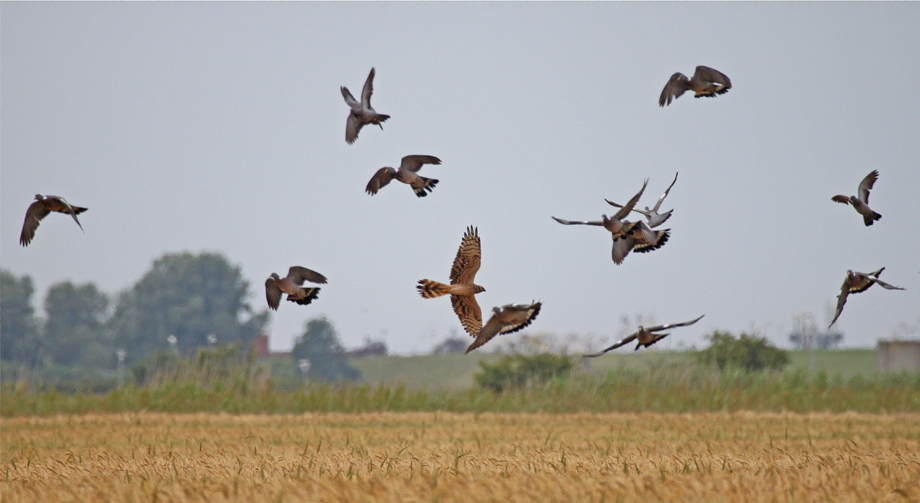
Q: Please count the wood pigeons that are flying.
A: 12